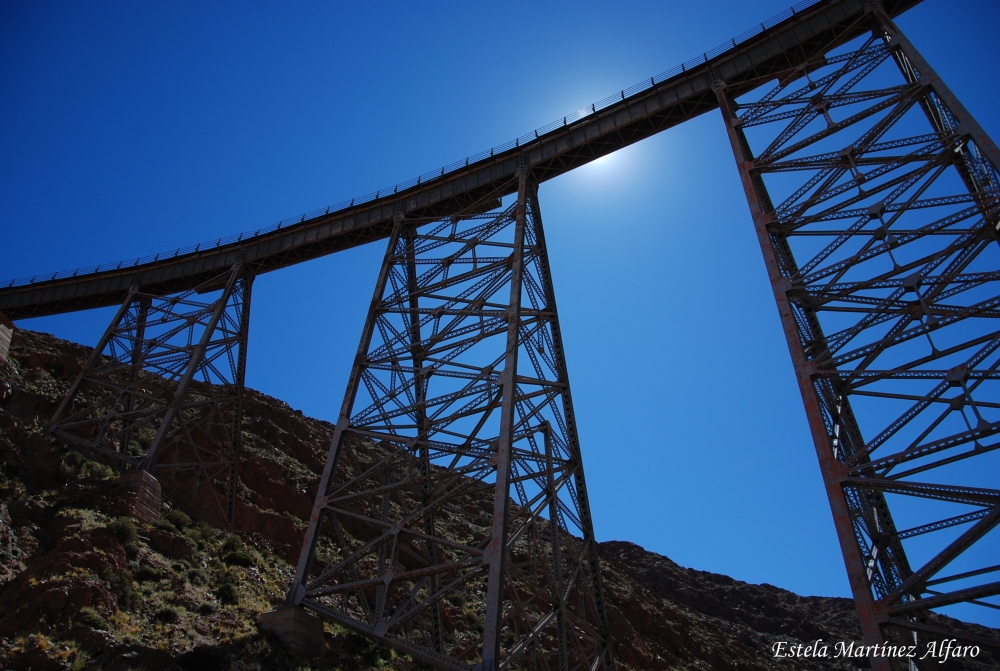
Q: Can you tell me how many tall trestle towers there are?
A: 3